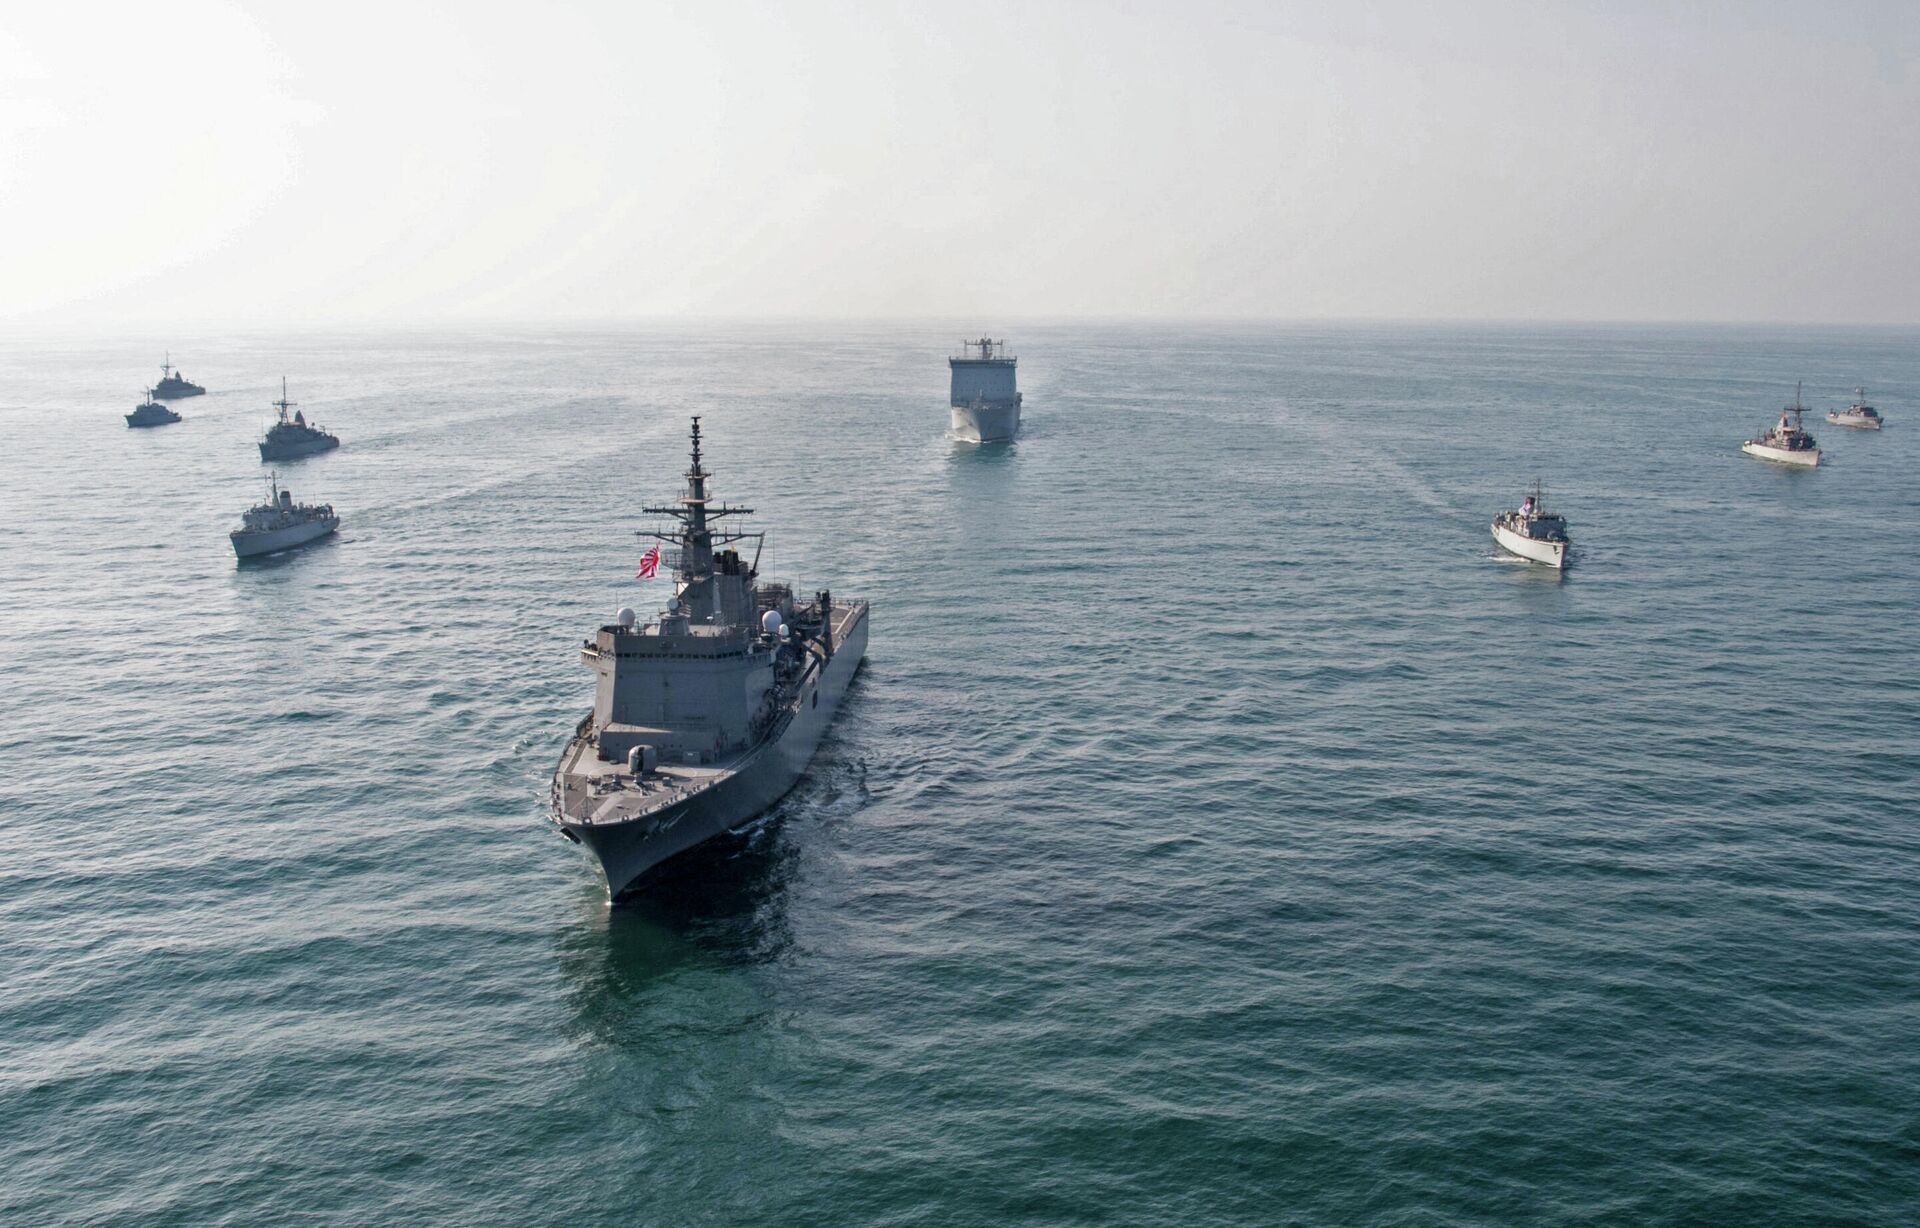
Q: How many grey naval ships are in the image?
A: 9